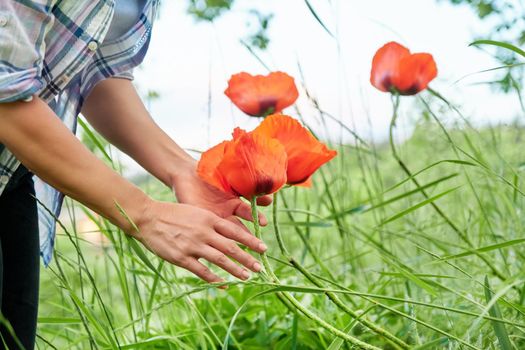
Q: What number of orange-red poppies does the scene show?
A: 4